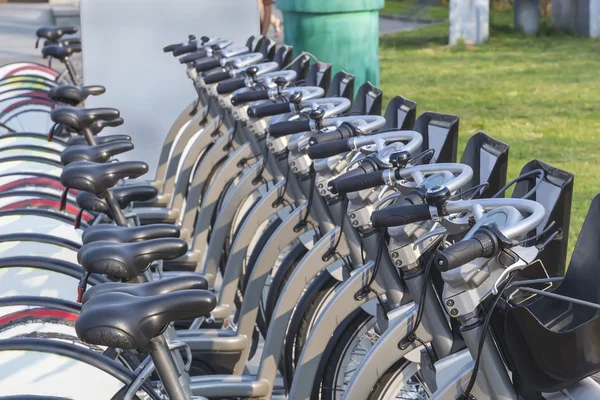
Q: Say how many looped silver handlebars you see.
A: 12